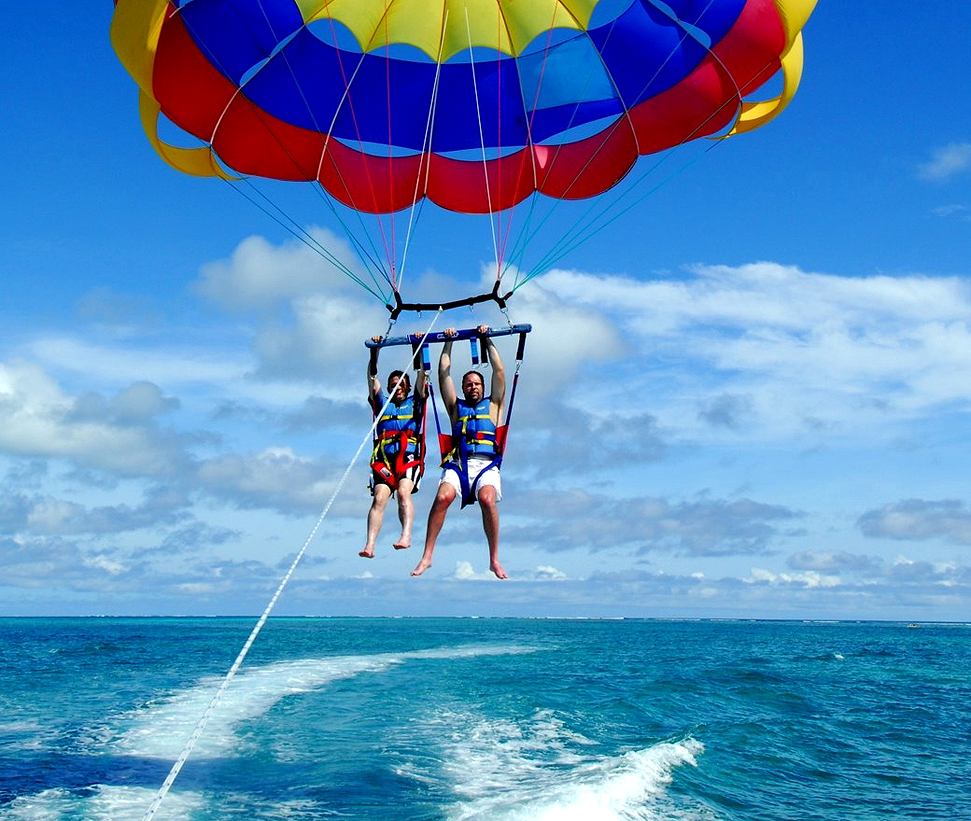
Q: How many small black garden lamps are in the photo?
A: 0